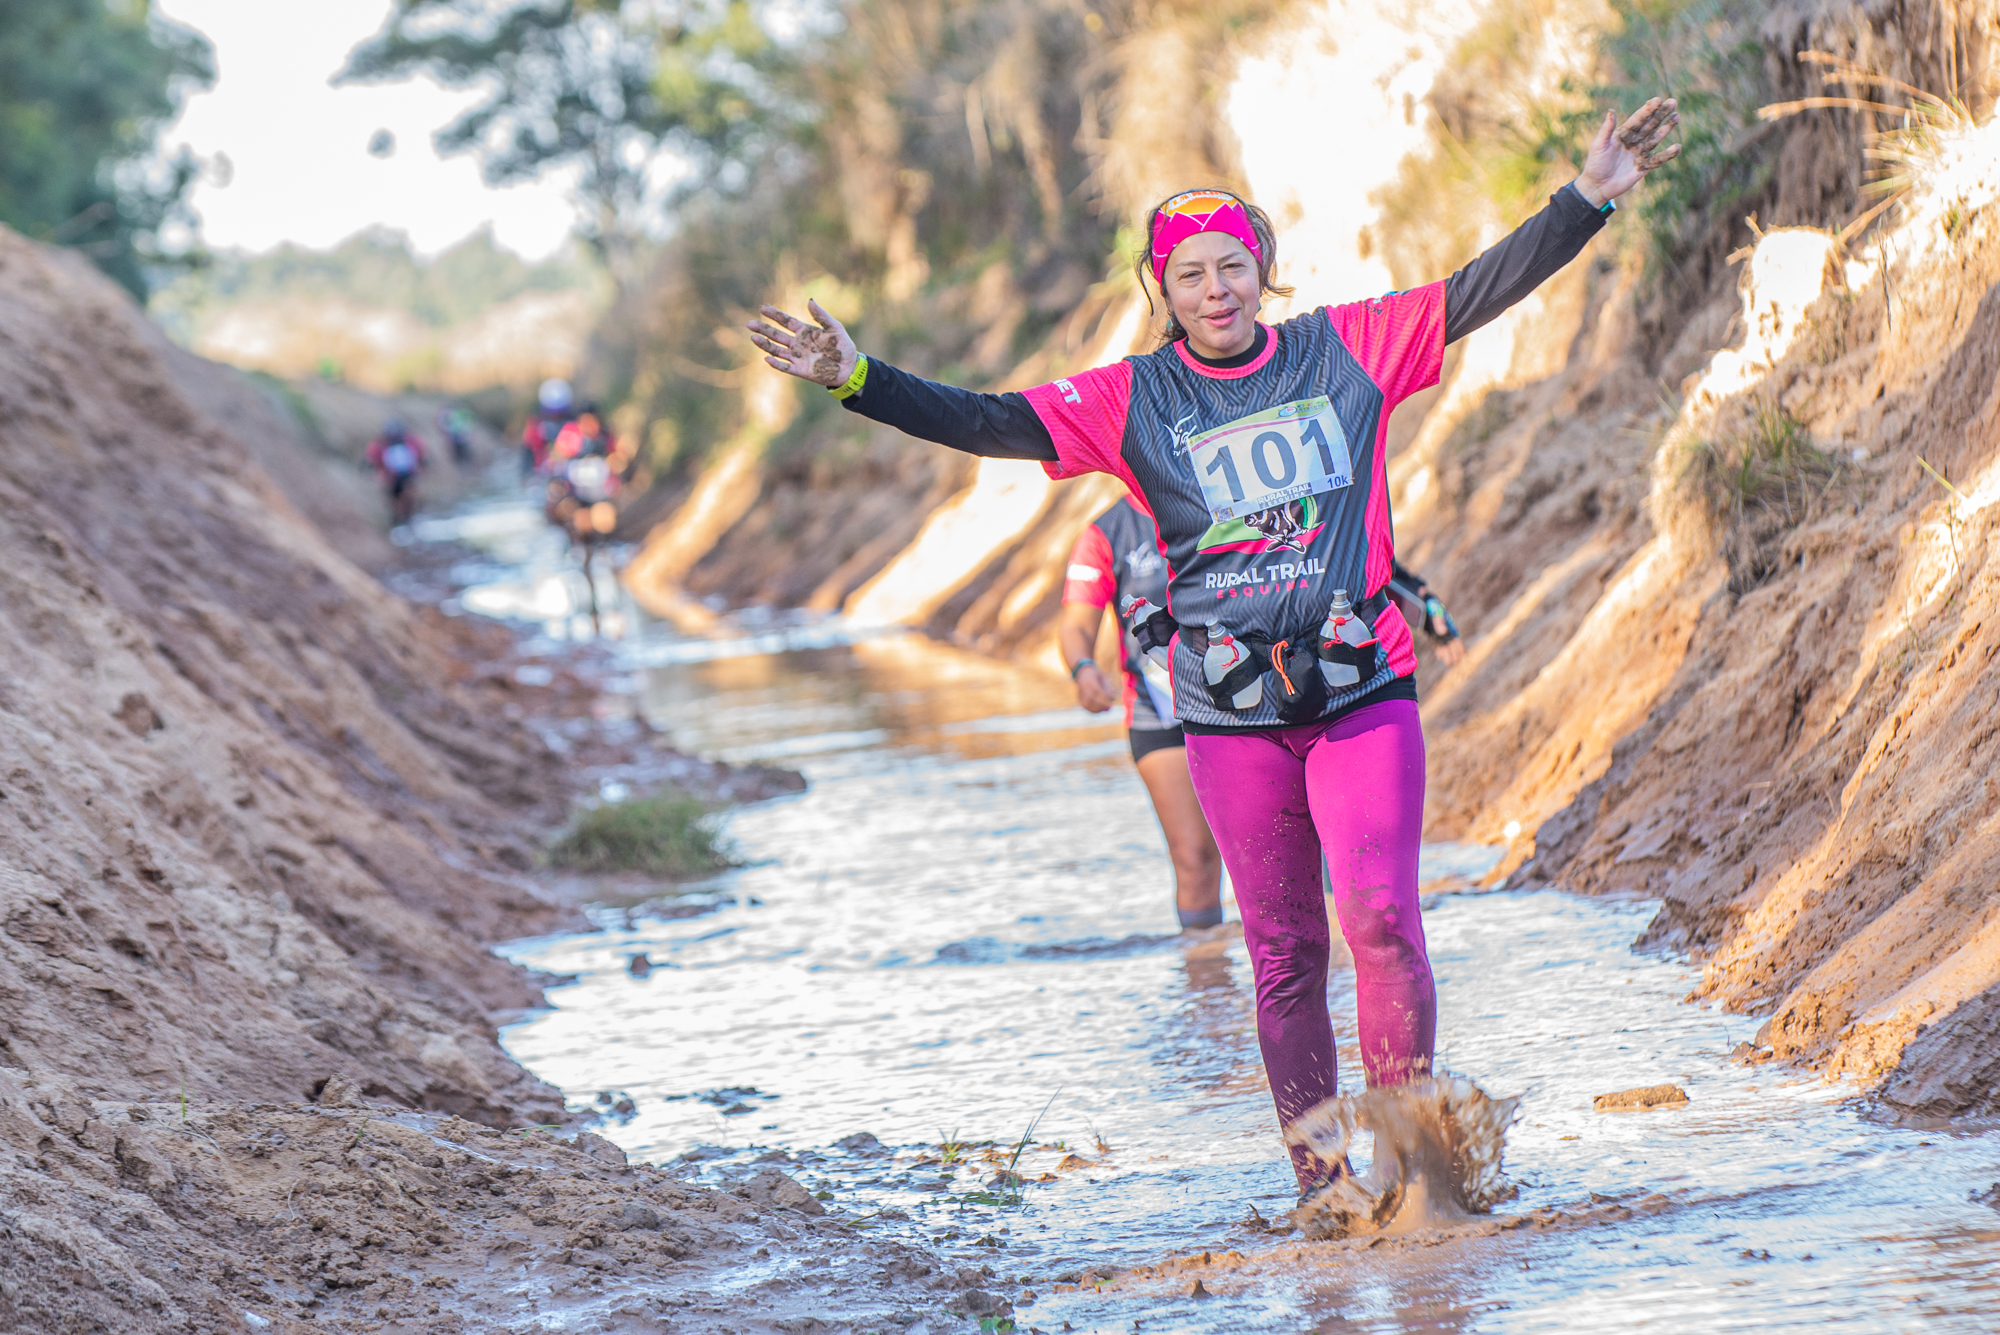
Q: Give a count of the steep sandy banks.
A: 2